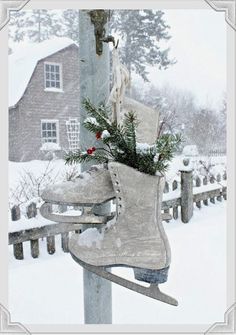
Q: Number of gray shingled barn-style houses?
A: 1